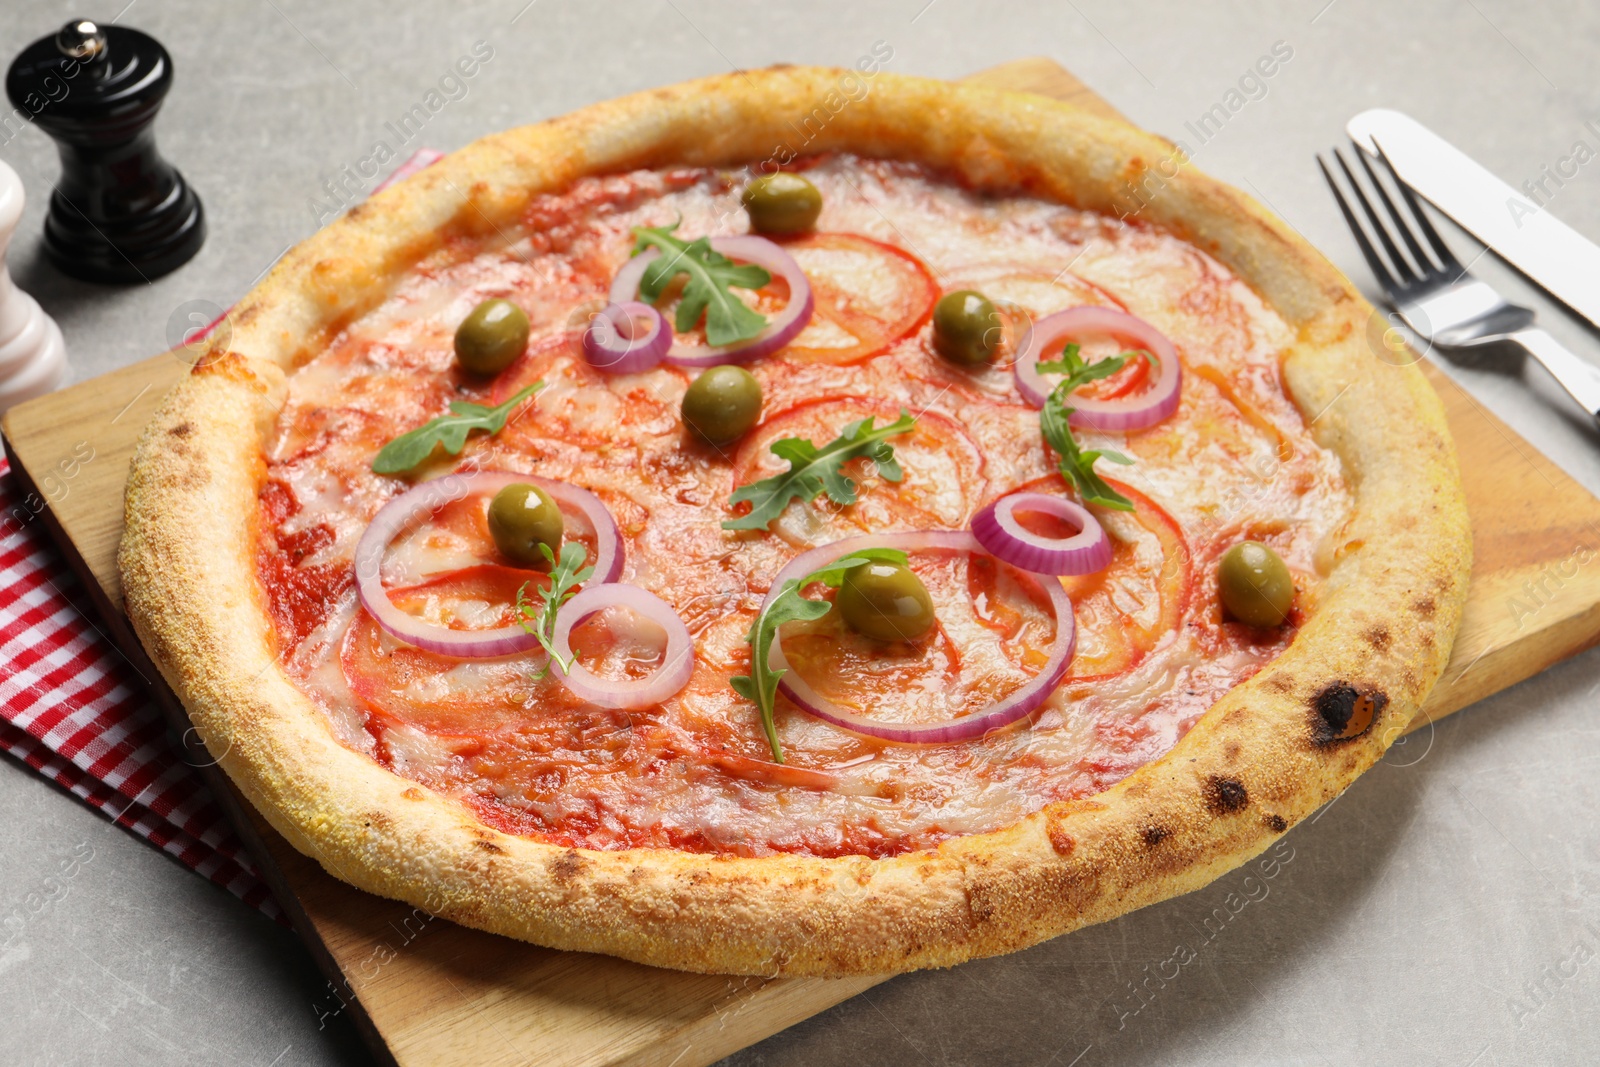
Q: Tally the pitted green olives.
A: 7